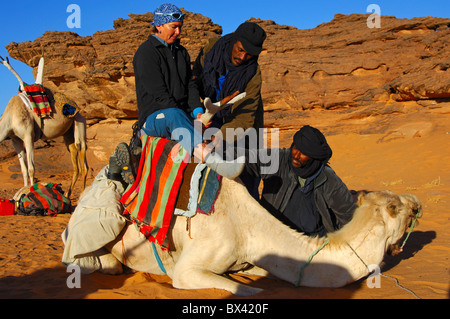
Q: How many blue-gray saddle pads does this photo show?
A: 1